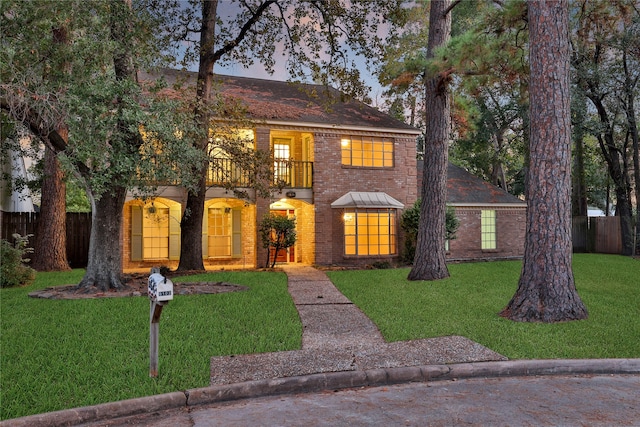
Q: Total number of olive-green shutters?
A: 4